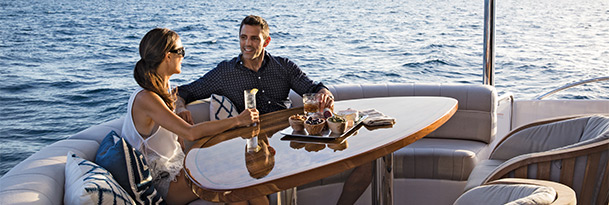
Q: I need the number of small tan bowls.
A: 3